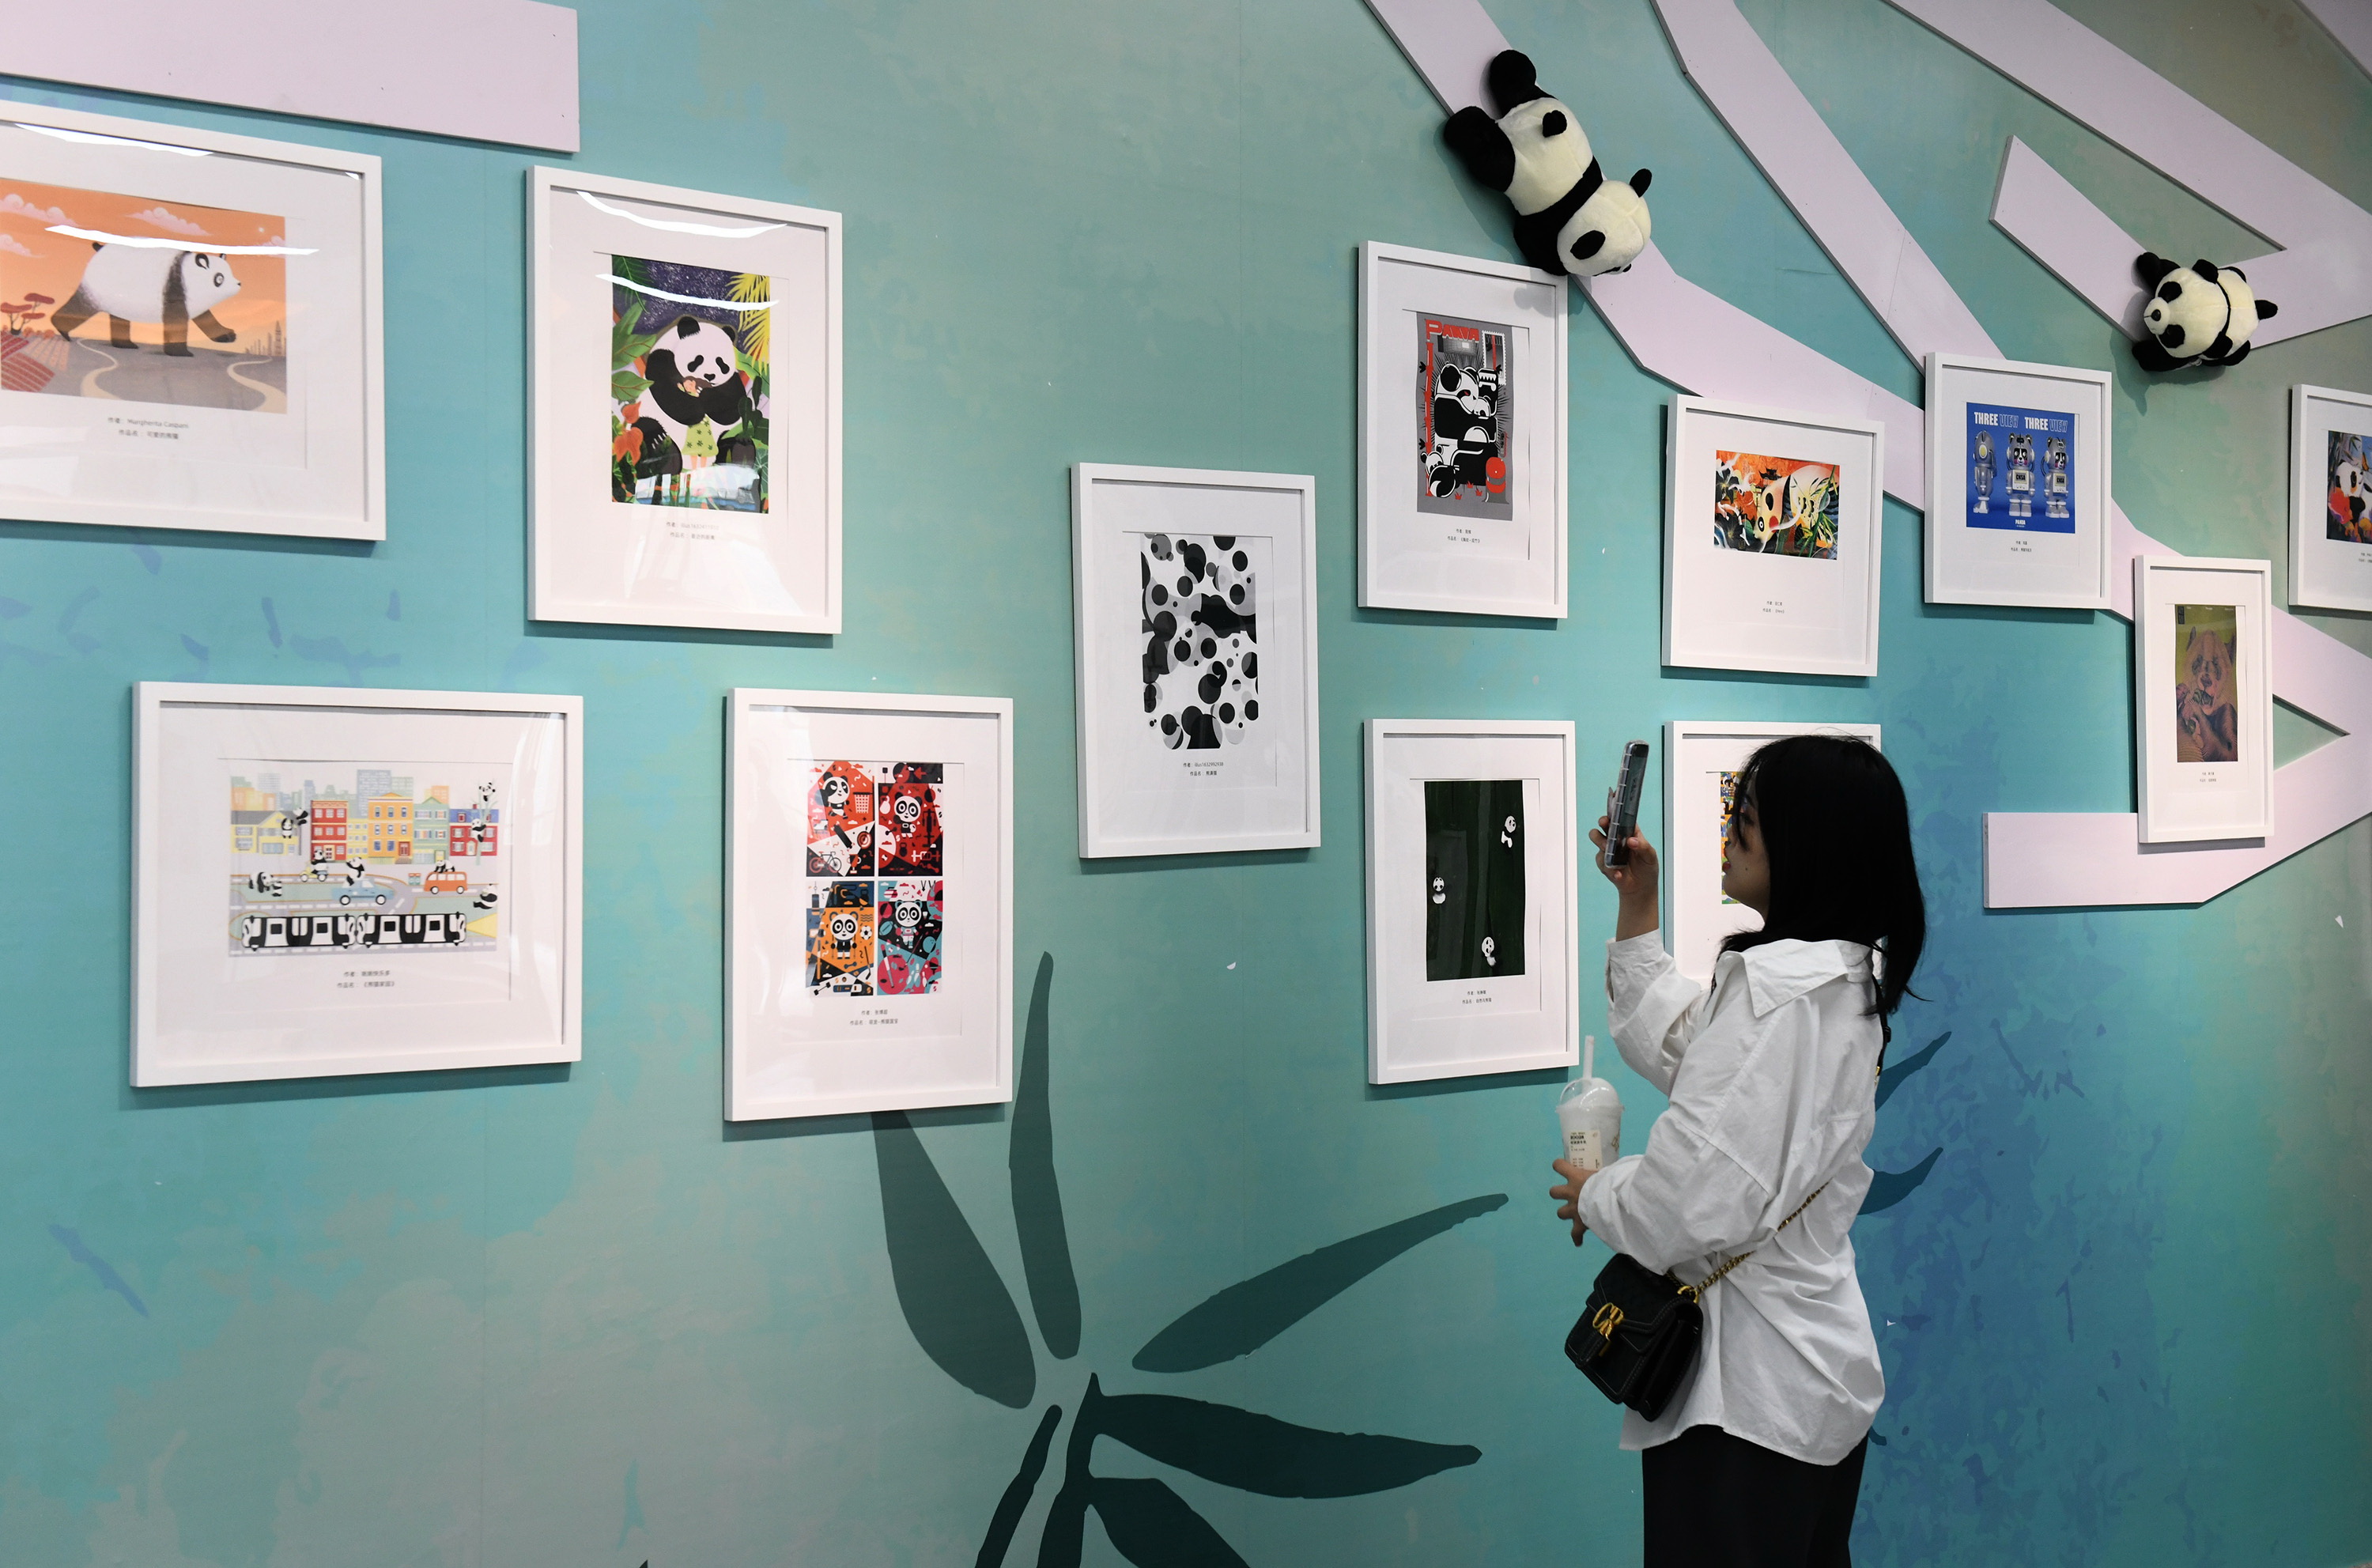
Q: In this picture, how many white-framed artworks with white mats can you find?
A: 12